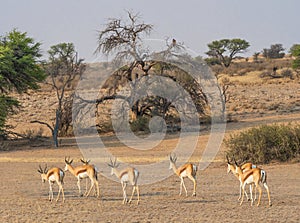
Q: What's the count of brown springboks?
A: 7